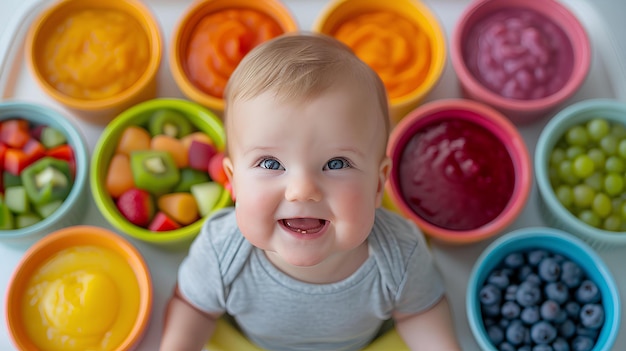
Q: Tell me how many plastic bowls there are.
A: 10